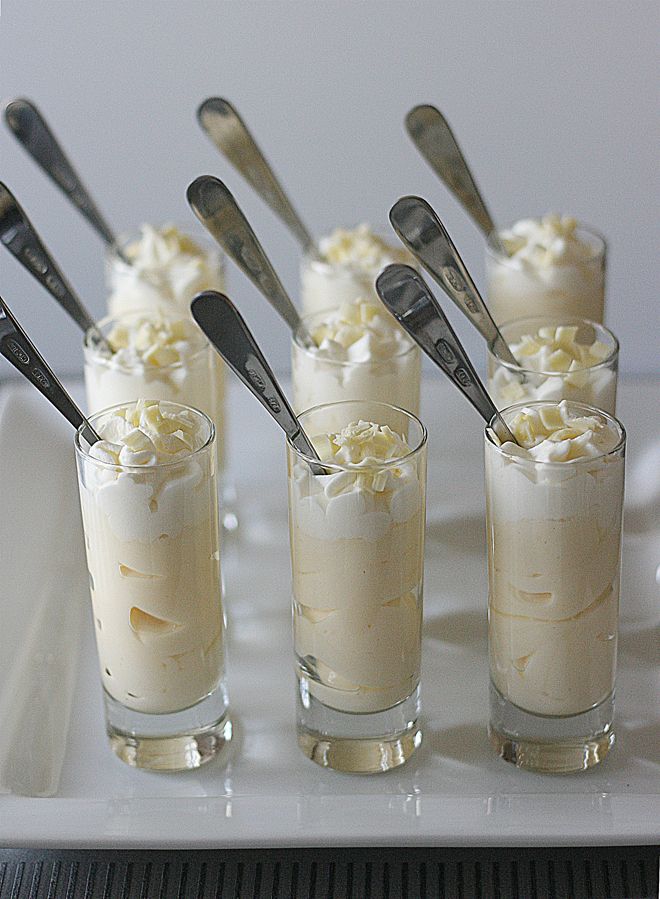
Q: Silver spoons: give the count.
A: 9